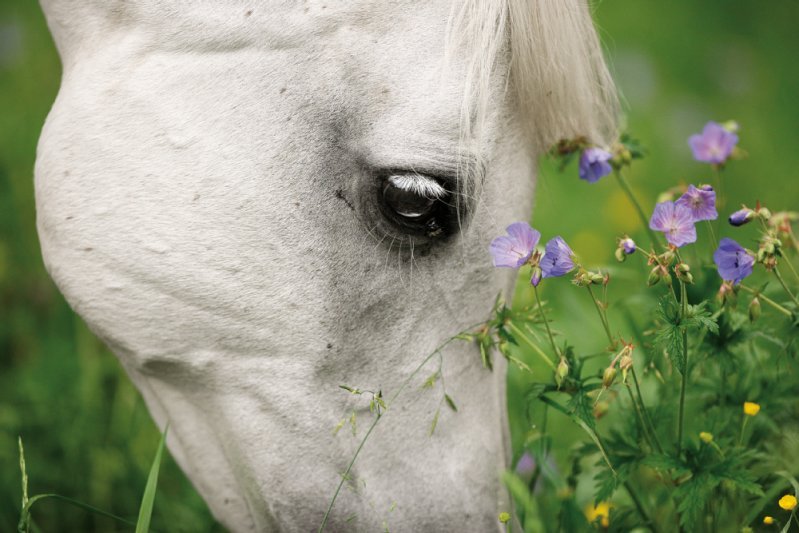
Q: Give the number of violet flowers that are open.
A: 7